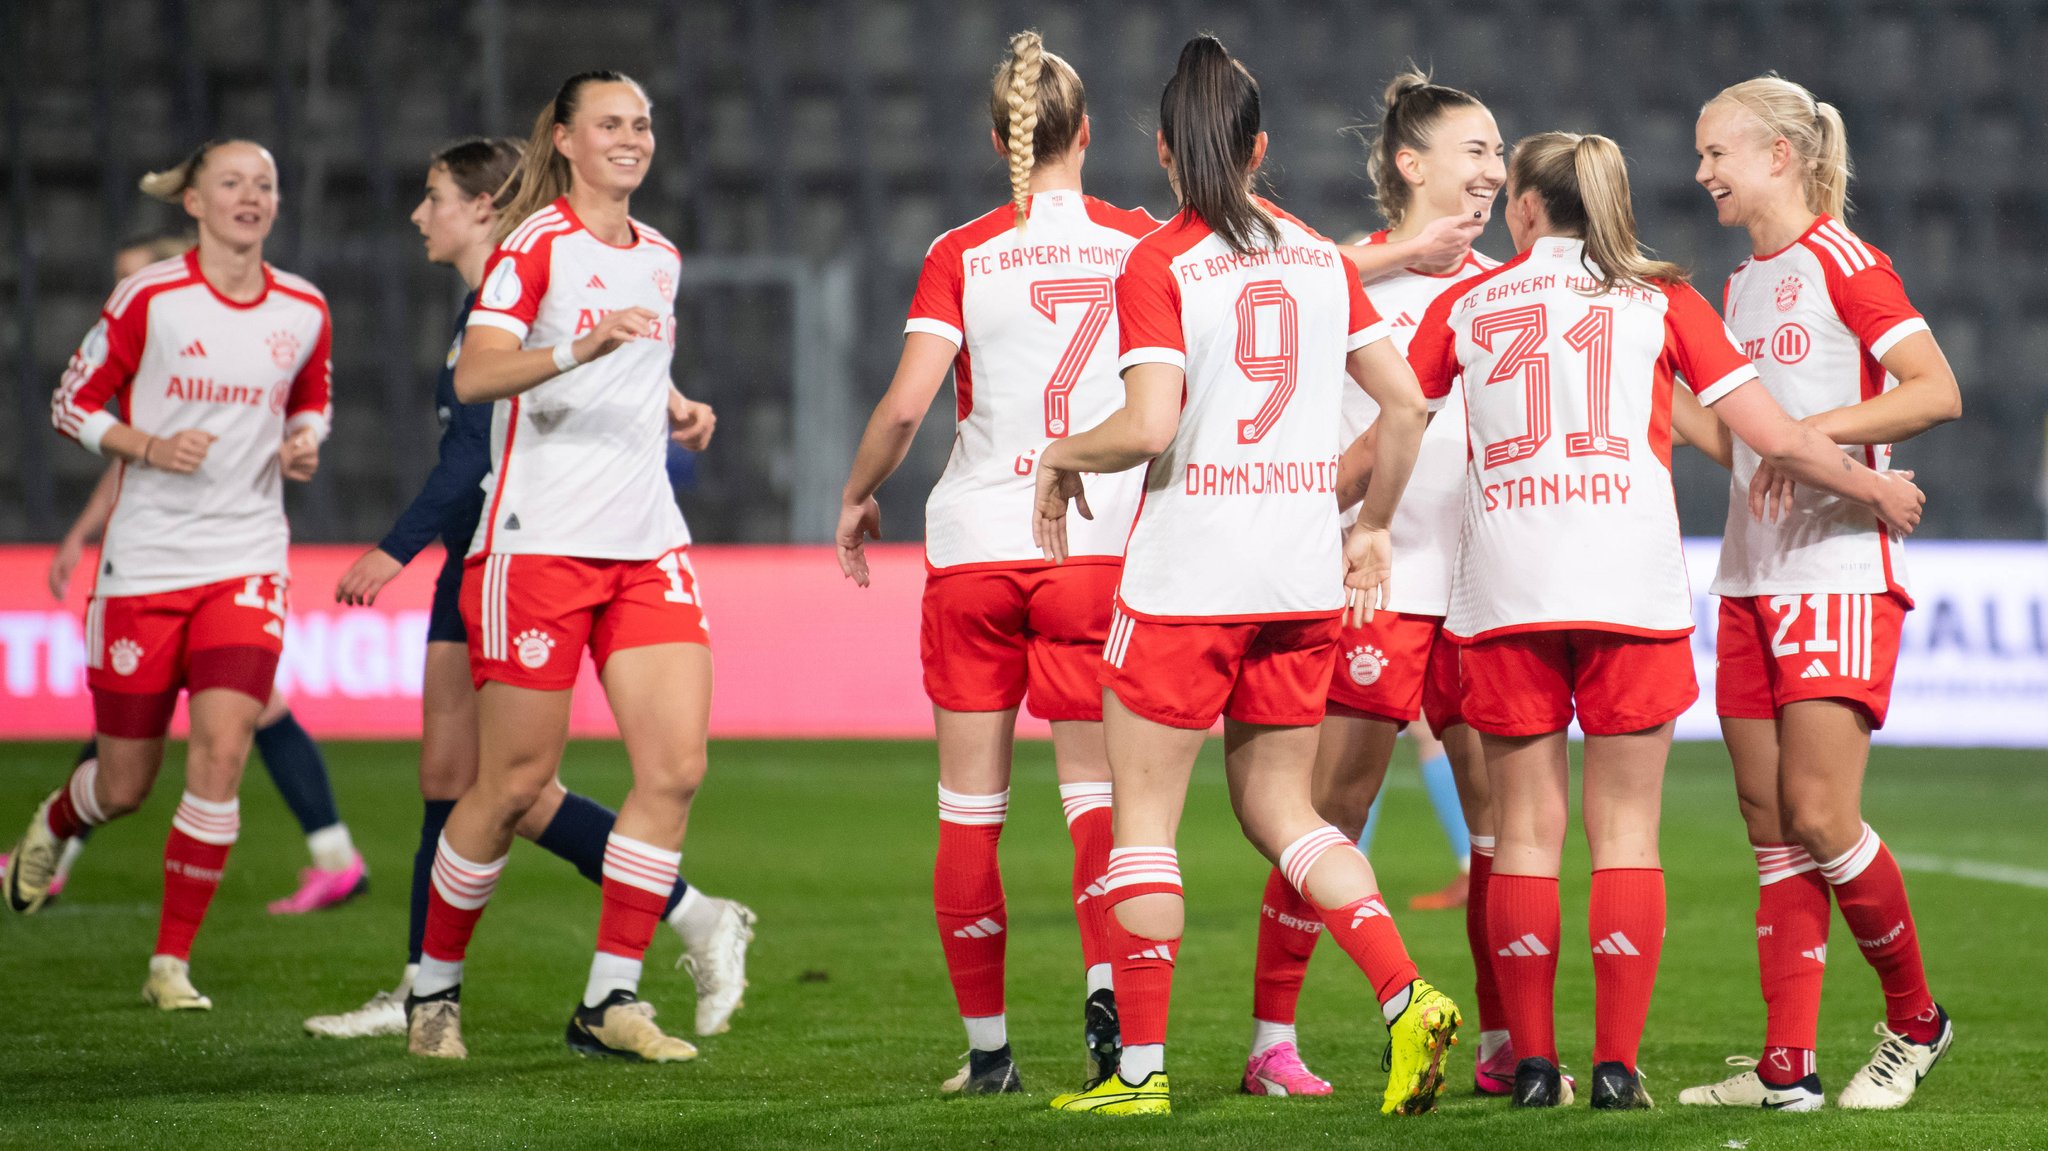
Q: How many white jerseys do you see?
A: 7